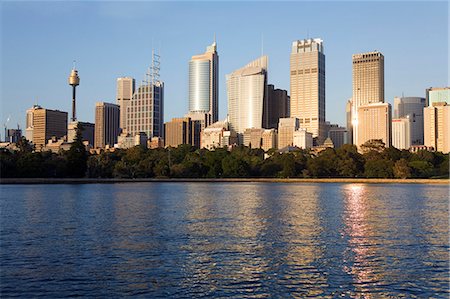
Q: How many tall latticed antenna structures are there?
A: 1